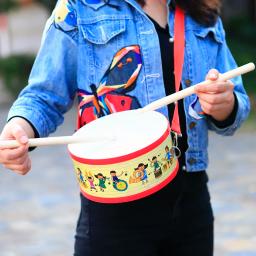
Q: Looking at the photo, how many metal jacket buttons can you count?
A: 3